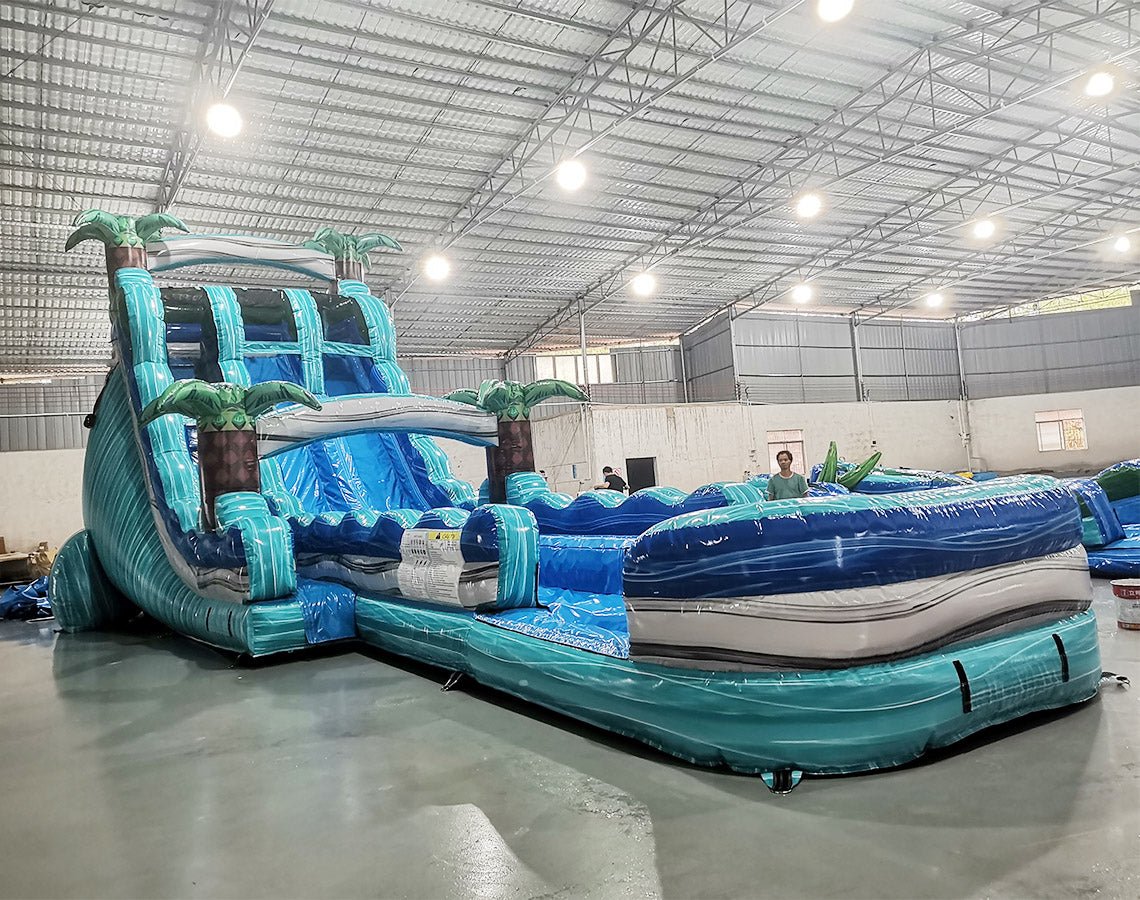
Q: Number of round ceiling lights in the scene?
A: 11